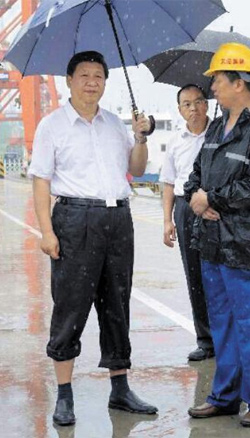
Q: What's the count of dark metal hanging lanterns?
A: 0